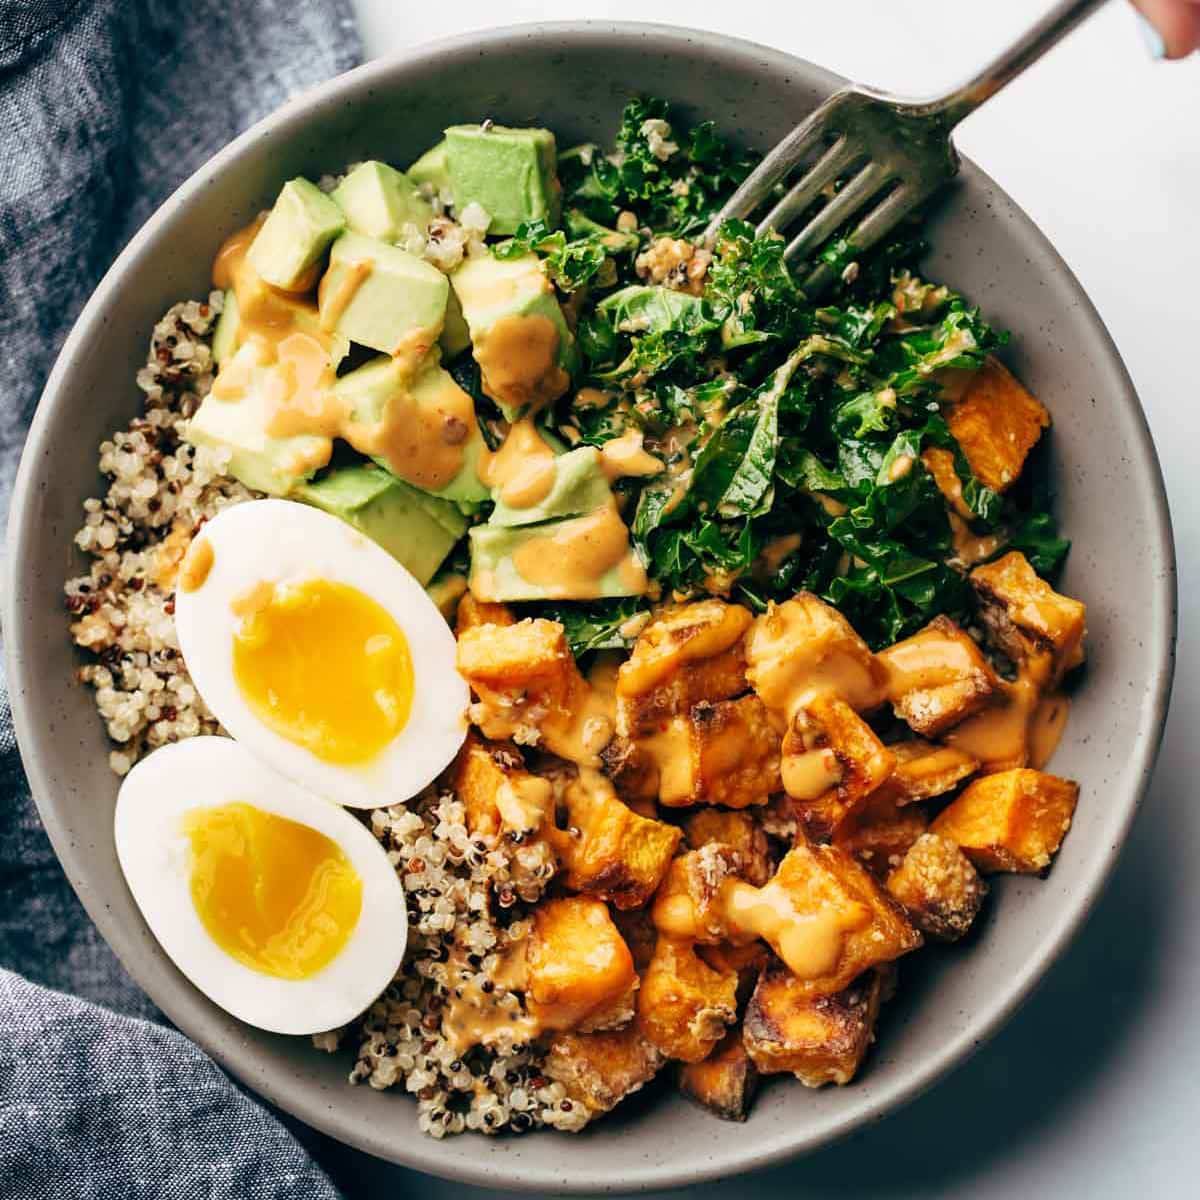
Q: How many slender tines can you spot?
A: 4